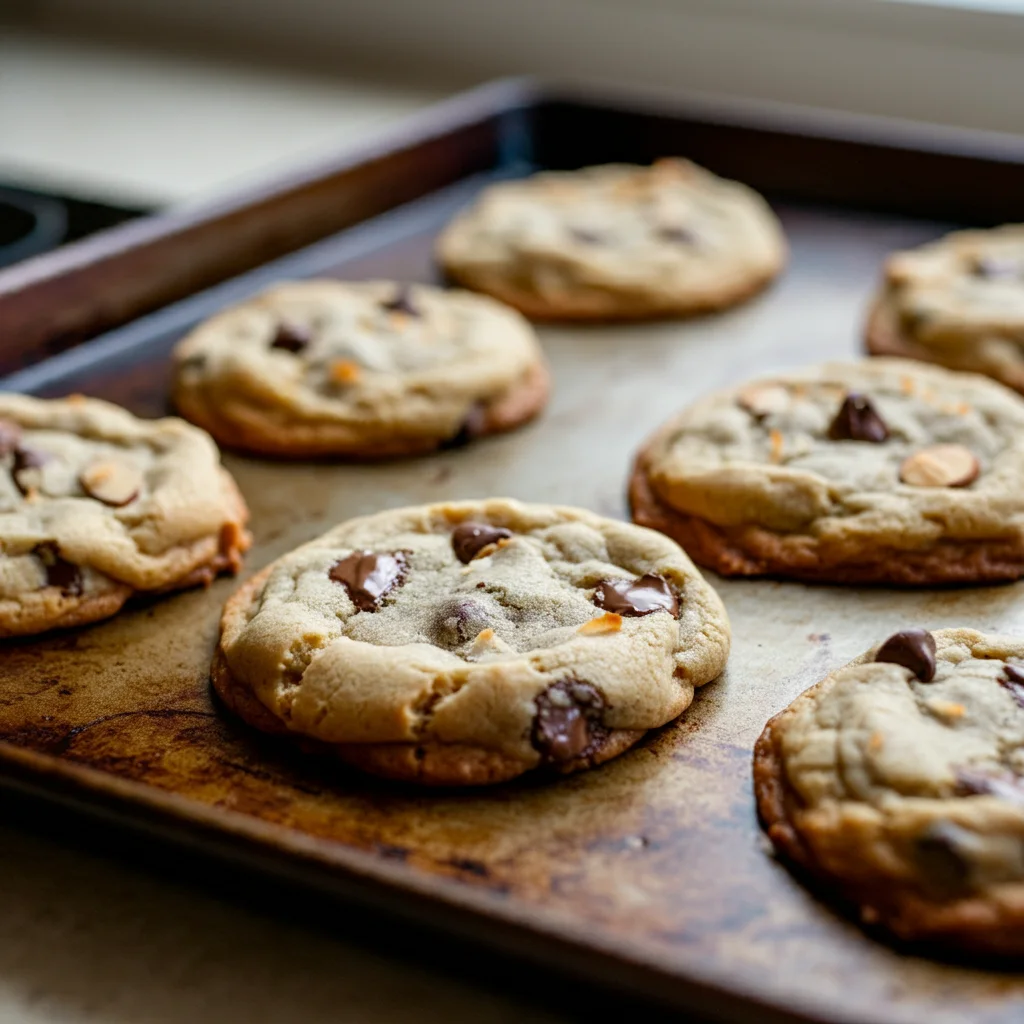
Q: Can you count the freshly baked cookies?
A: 7